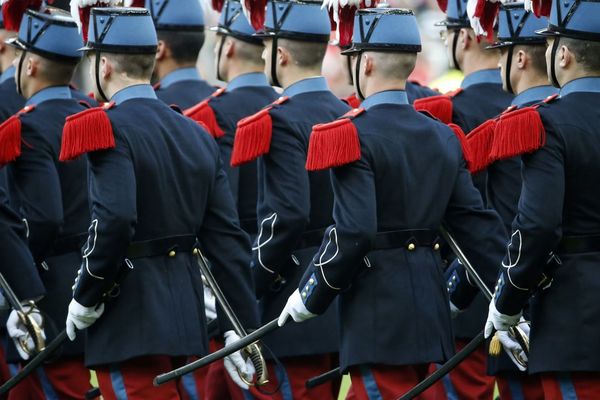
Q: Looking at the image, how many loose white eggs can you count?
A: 0